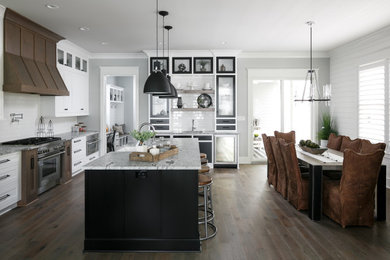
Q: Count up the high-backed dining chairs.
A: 8